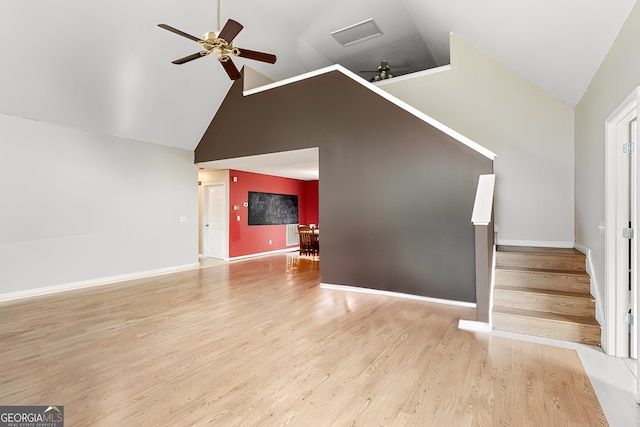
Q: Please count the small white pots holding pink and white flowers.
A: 0